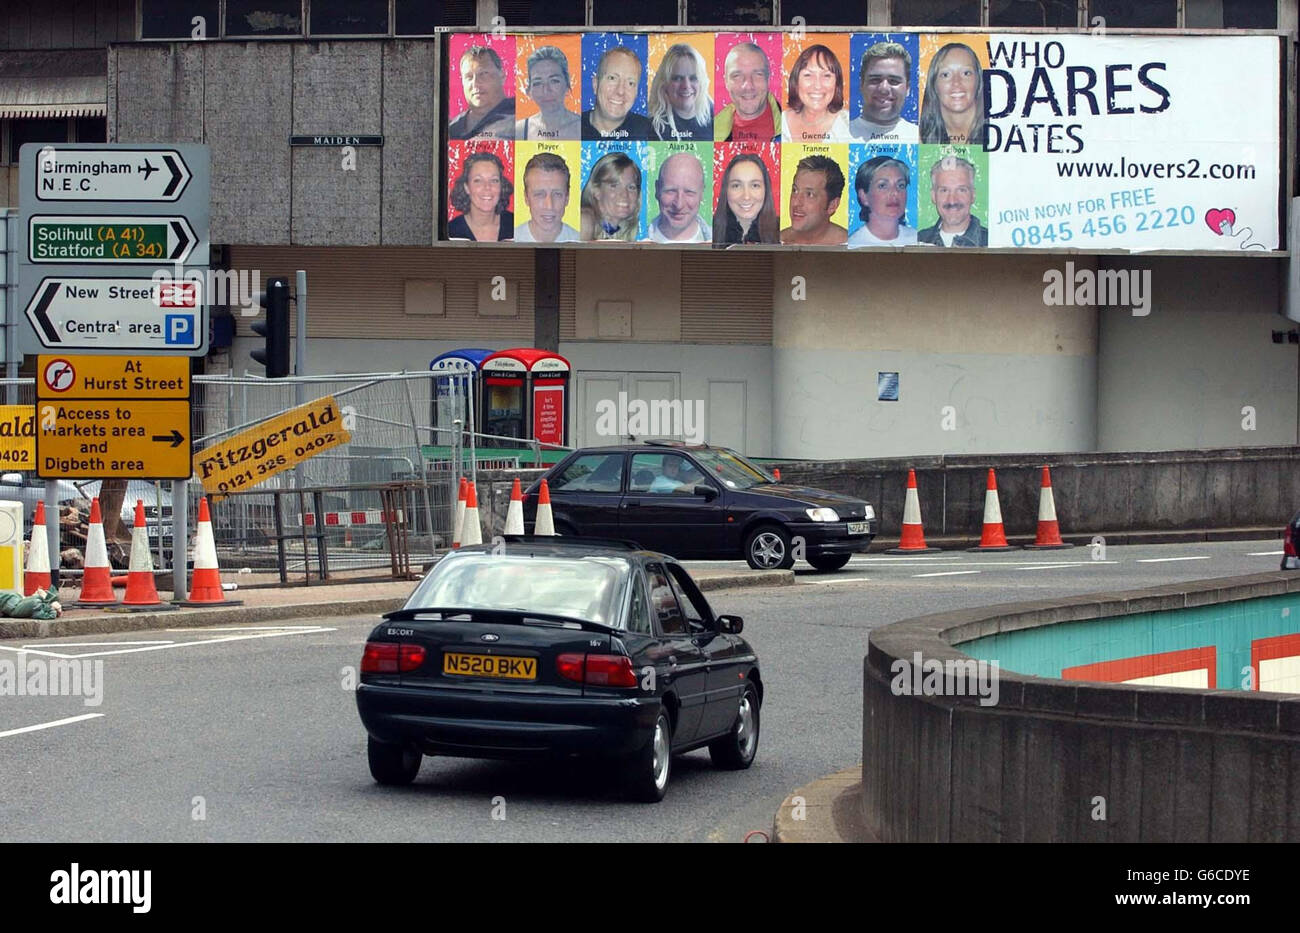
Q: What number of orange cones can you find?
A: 11